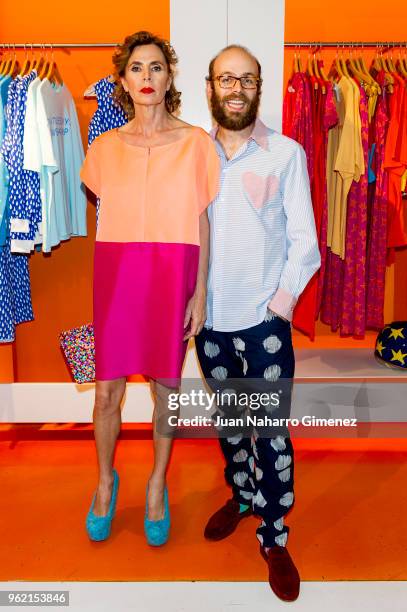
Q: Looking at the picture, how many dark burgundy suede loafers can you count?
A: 2